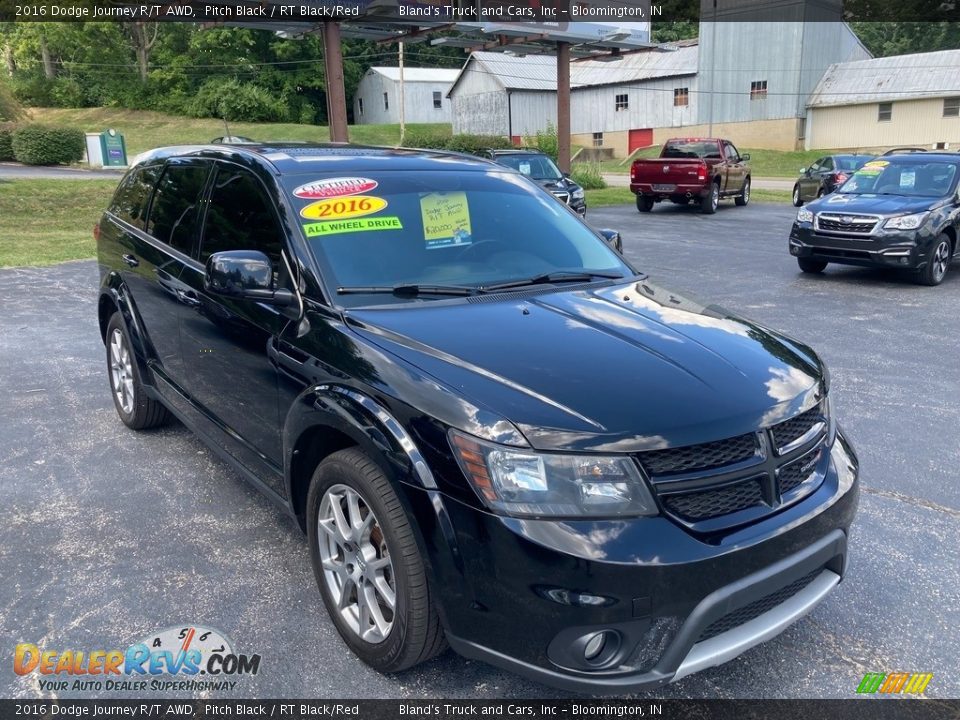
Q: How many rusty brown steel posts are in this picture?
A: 2